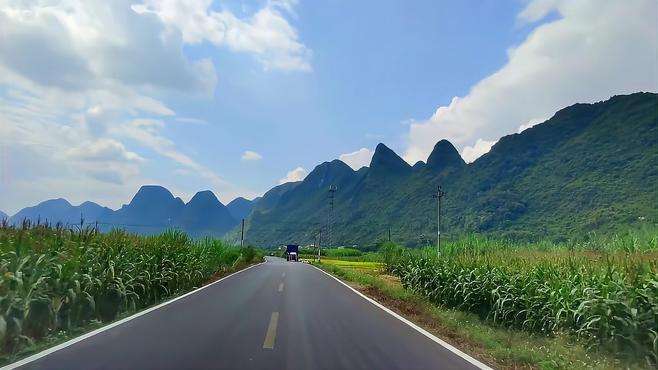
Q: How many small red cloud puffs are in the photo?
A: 0